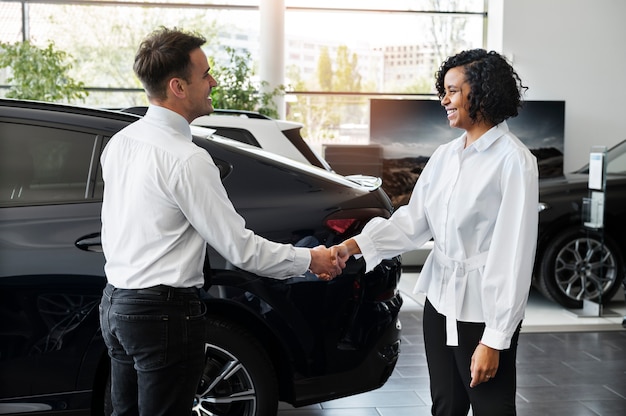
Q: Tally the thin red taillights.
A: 1